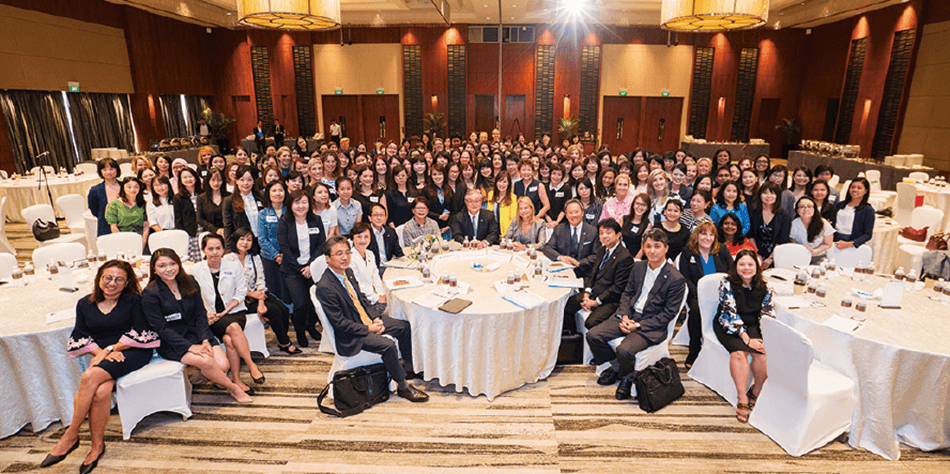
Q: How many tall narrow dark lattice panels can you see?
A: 10